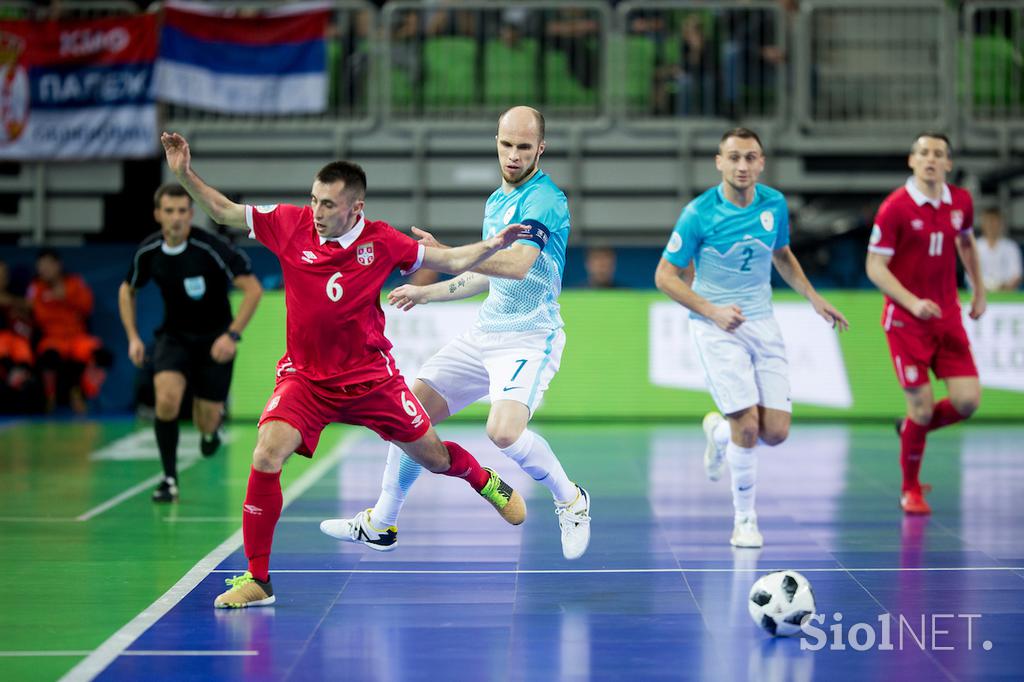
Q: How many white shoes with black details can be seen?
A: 2